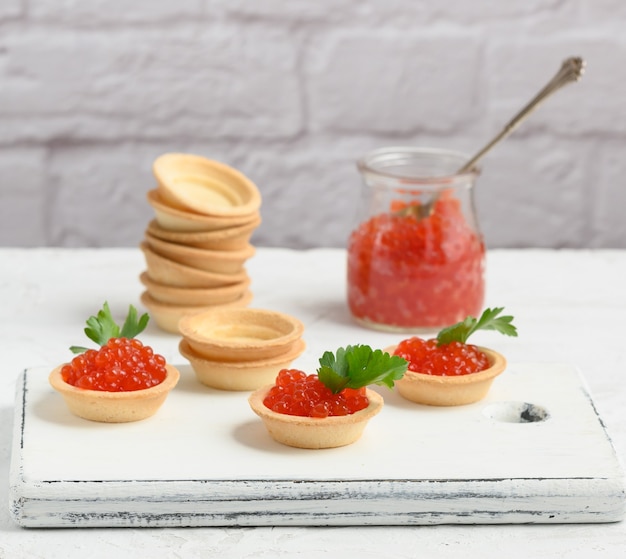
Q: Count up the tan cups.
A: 12